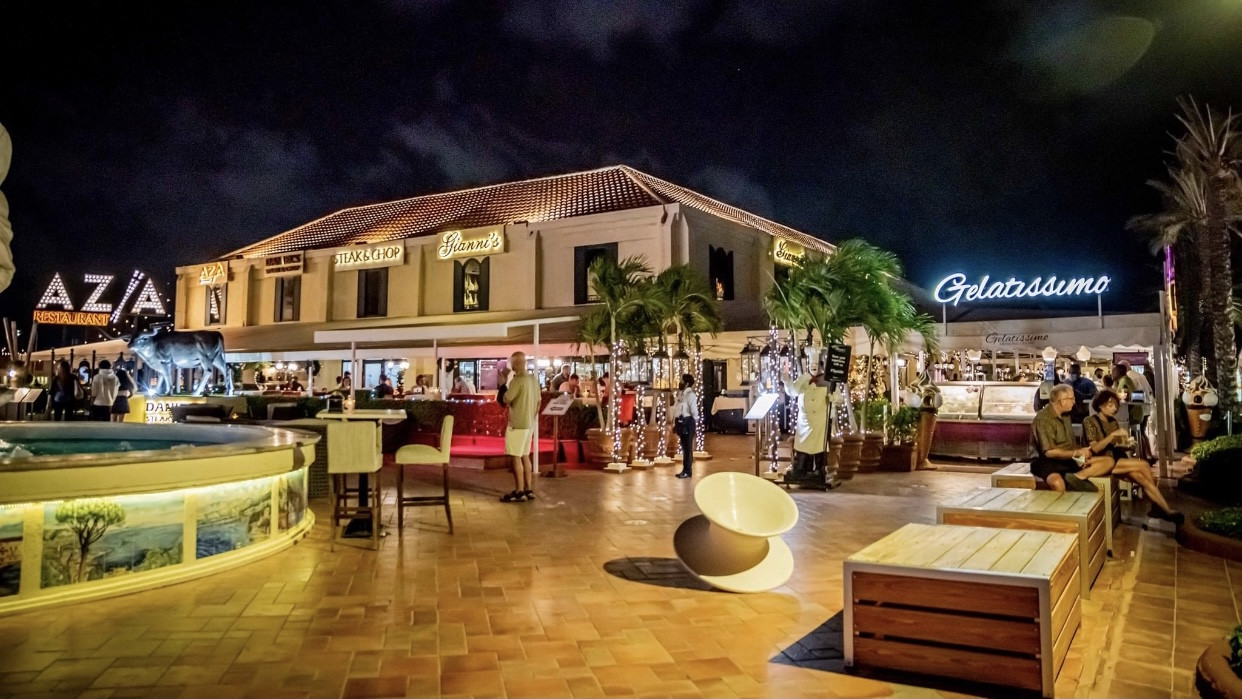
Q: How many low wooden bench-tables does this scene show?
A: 3